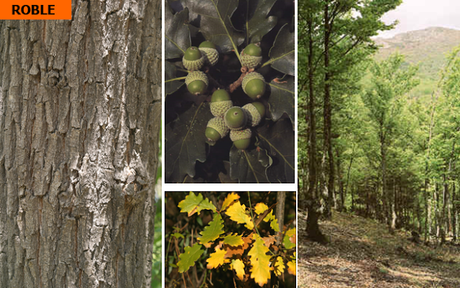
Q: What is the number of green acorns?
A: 10